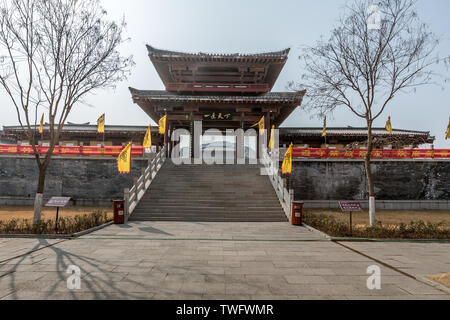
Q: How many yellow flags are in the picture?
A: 11